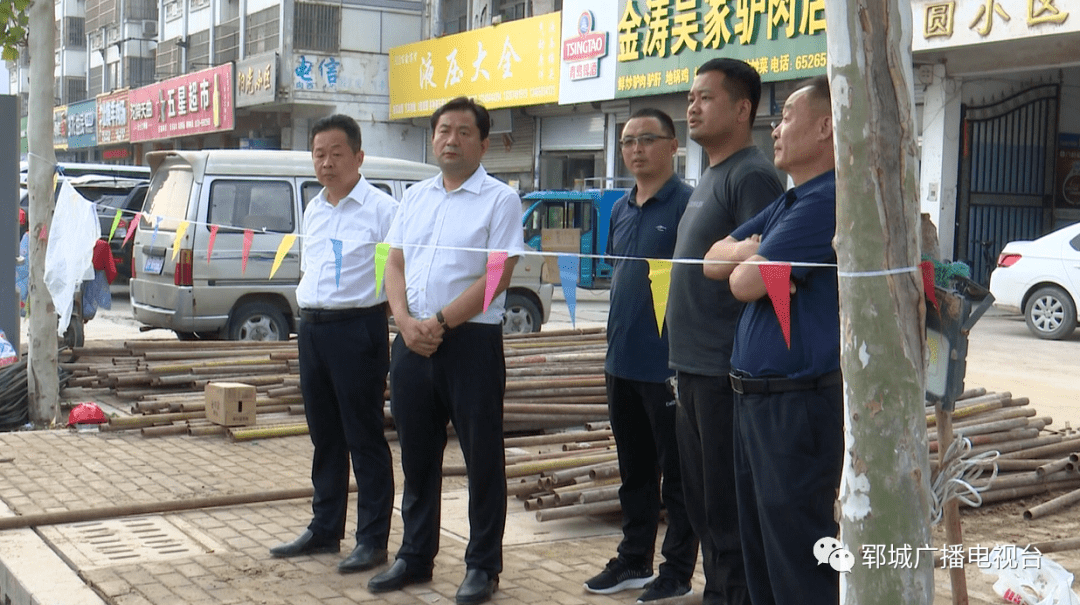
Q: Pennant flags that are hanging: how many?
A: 14